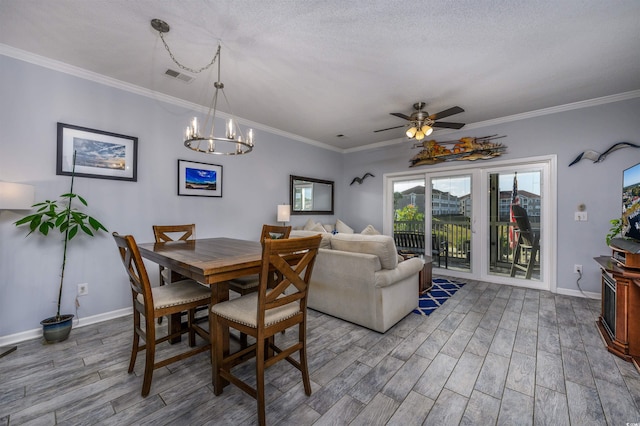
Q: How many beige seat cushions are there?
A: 4